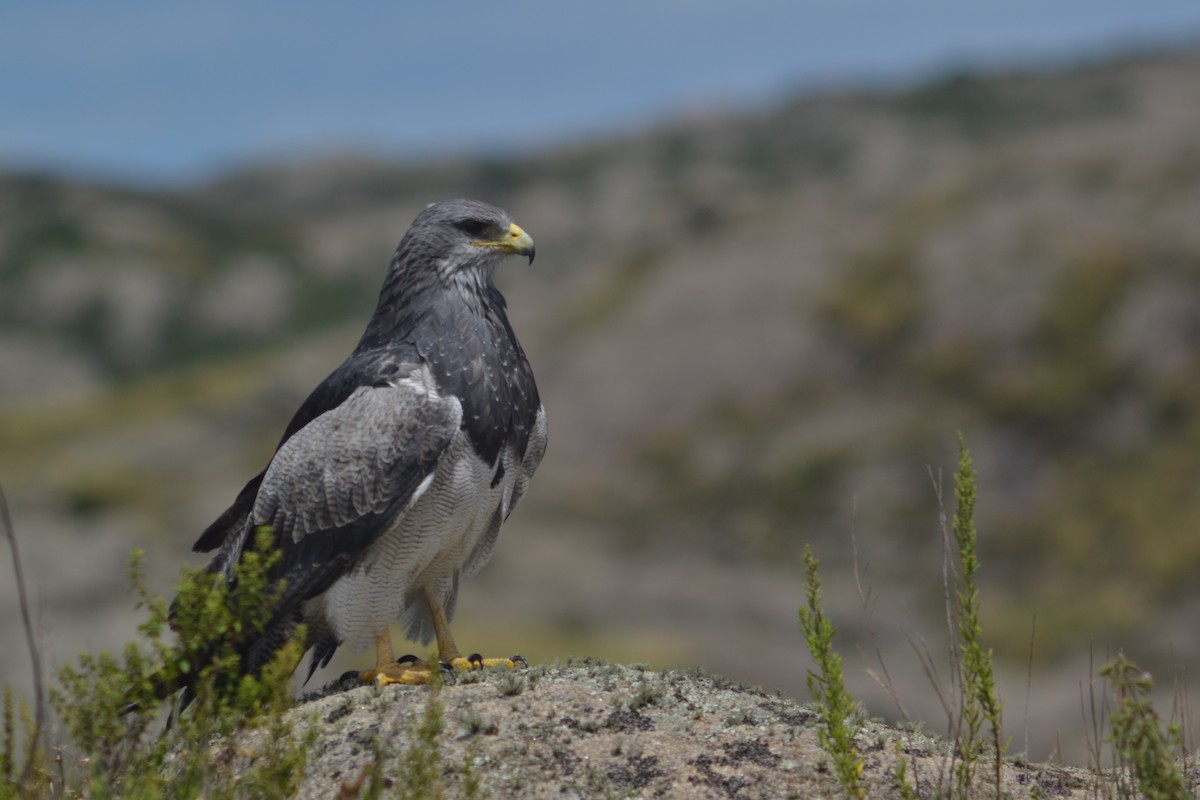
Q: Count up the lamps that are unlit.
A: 0